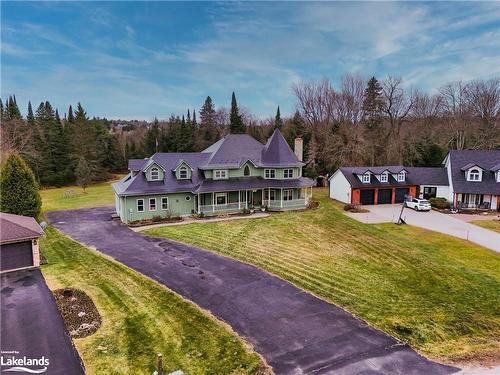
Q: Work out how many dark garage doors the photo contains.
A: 4